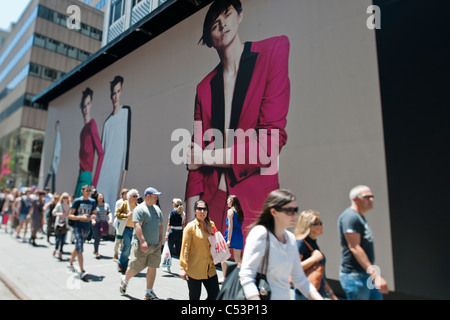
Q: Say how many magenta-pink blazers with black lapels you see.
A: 1